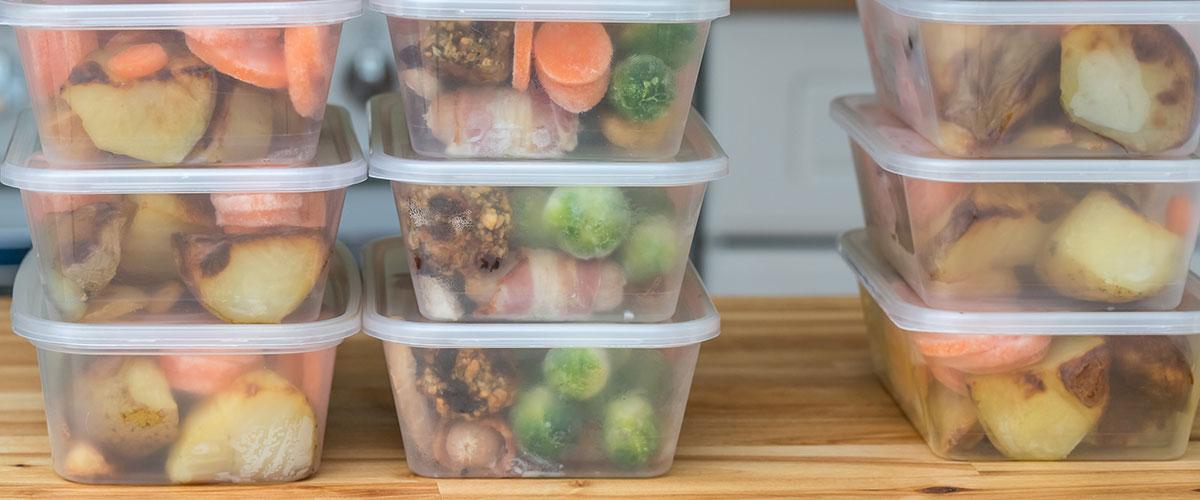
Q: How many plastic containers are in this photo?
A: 9